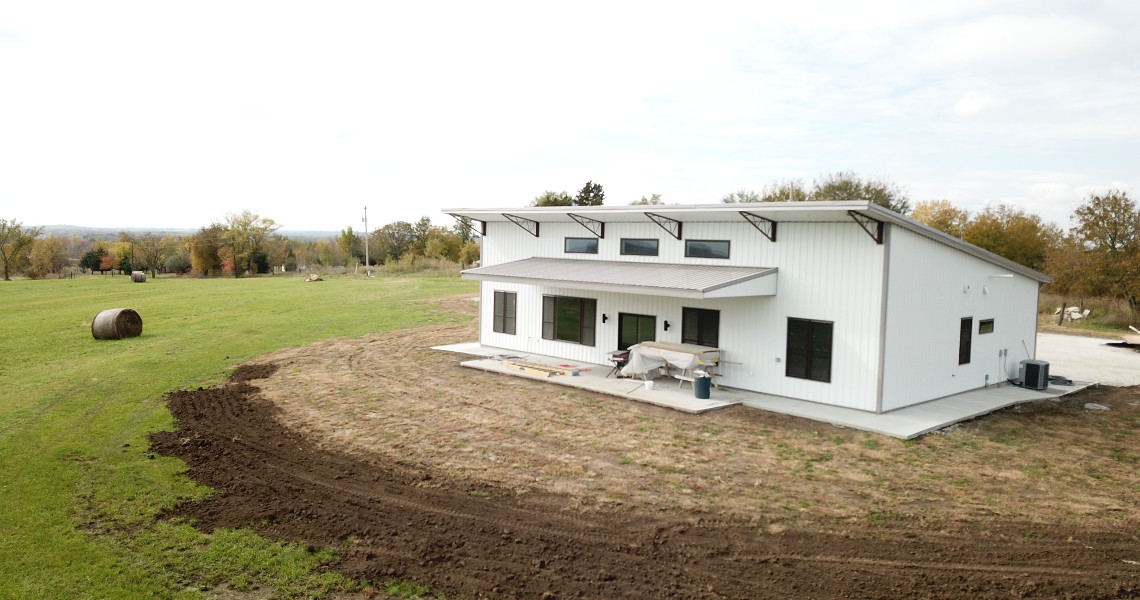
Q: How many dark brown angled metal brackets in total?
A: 6